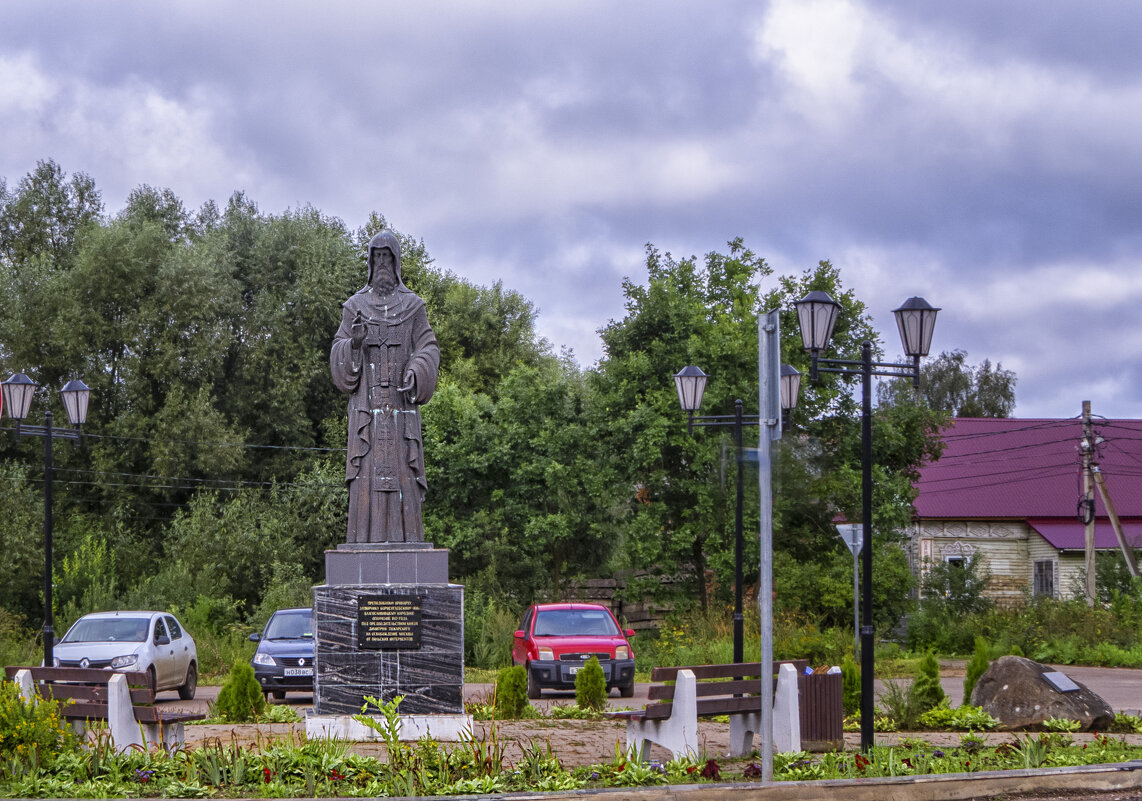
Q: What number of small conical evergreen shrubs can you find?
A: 6